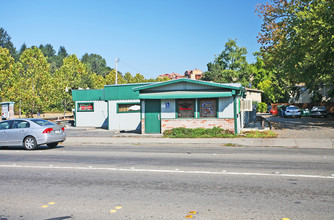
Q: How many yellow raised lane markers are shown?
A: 7